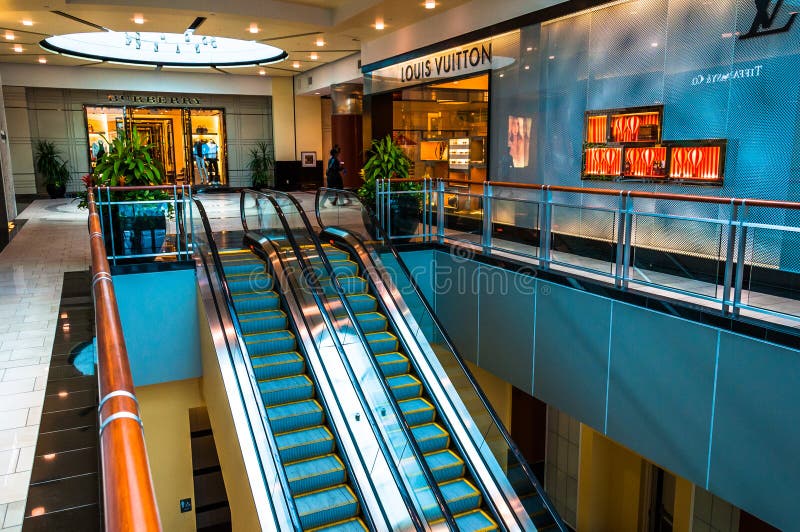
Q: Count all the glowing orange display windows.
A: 5